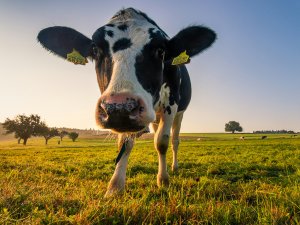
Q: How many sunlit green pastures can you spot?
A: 1